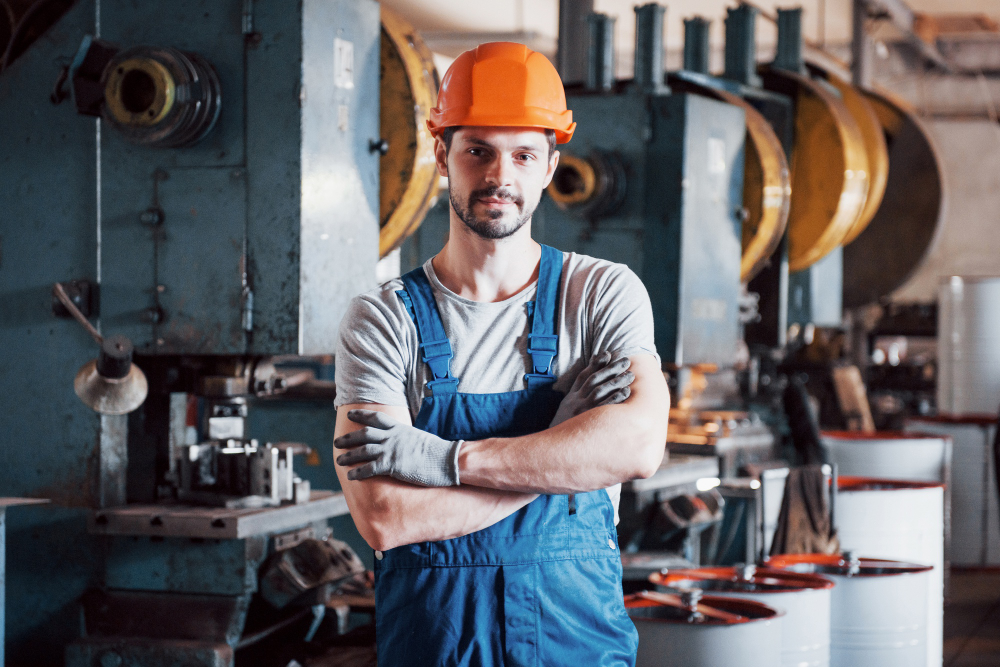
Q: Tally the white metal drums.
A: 7